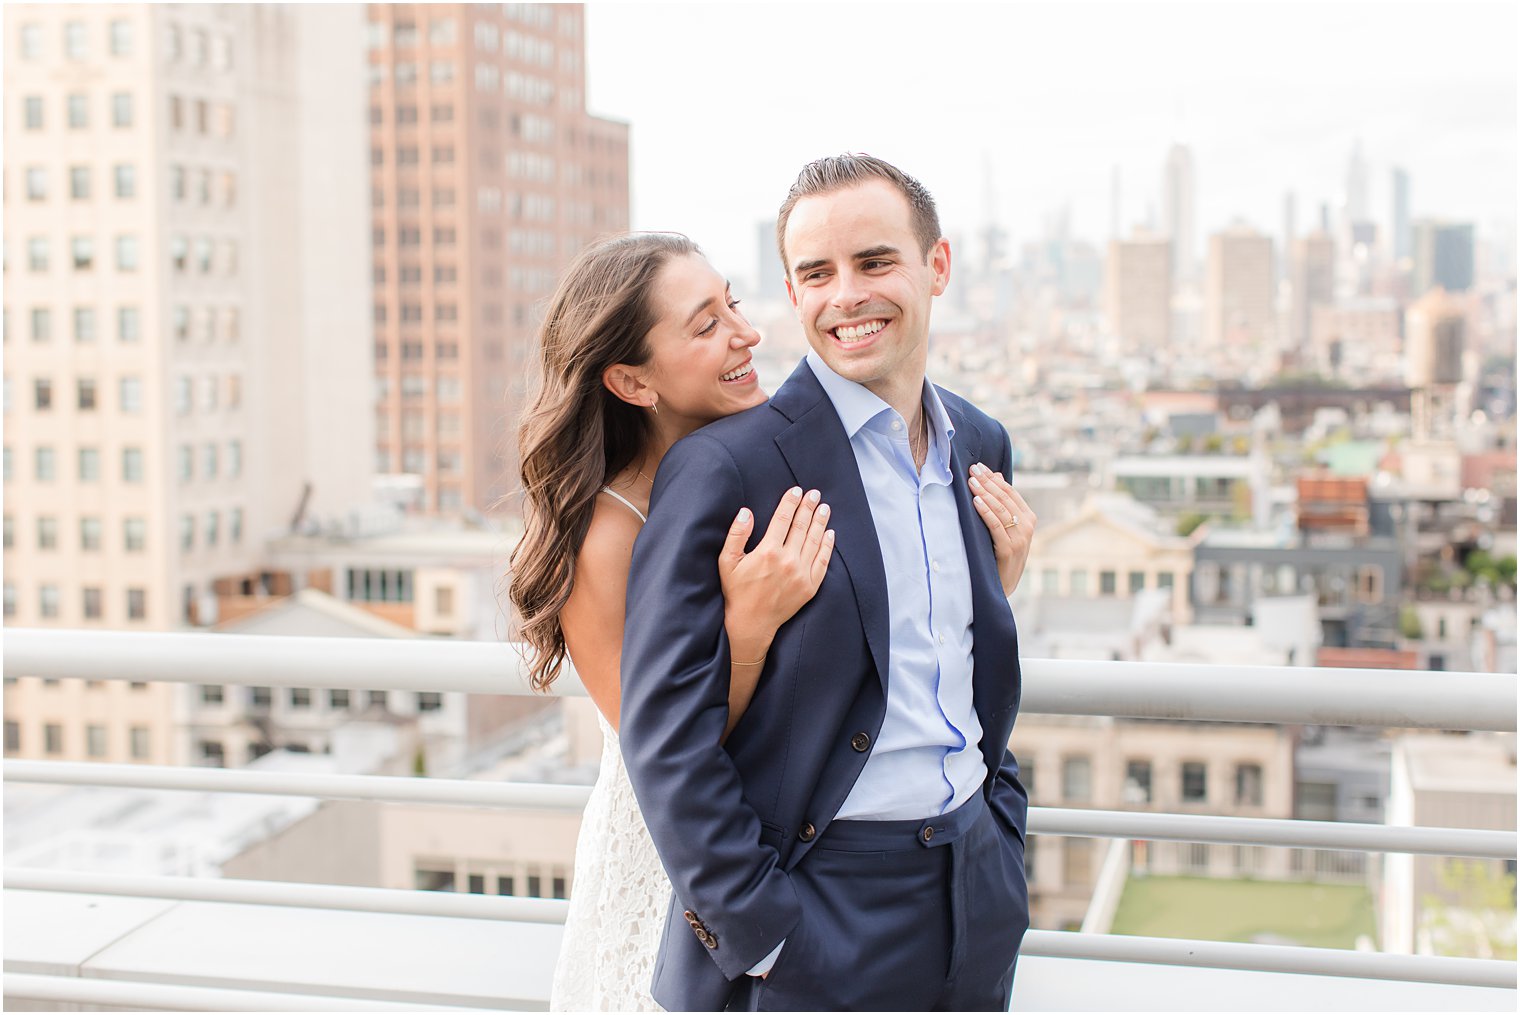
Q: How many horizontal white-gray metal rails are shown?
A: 4